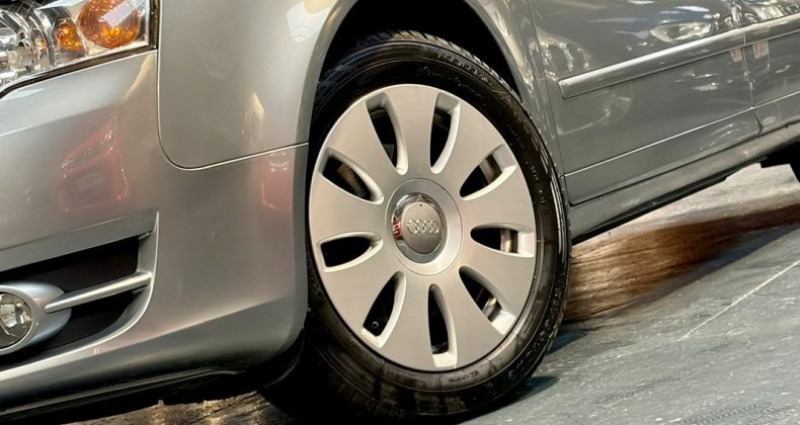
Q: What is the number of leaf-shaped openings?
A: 9